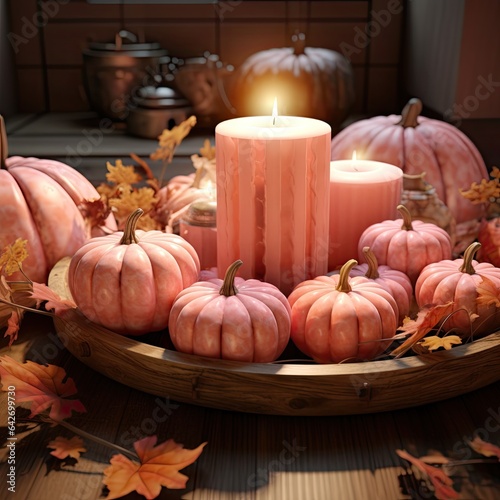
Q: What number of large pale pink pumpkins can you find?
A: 2